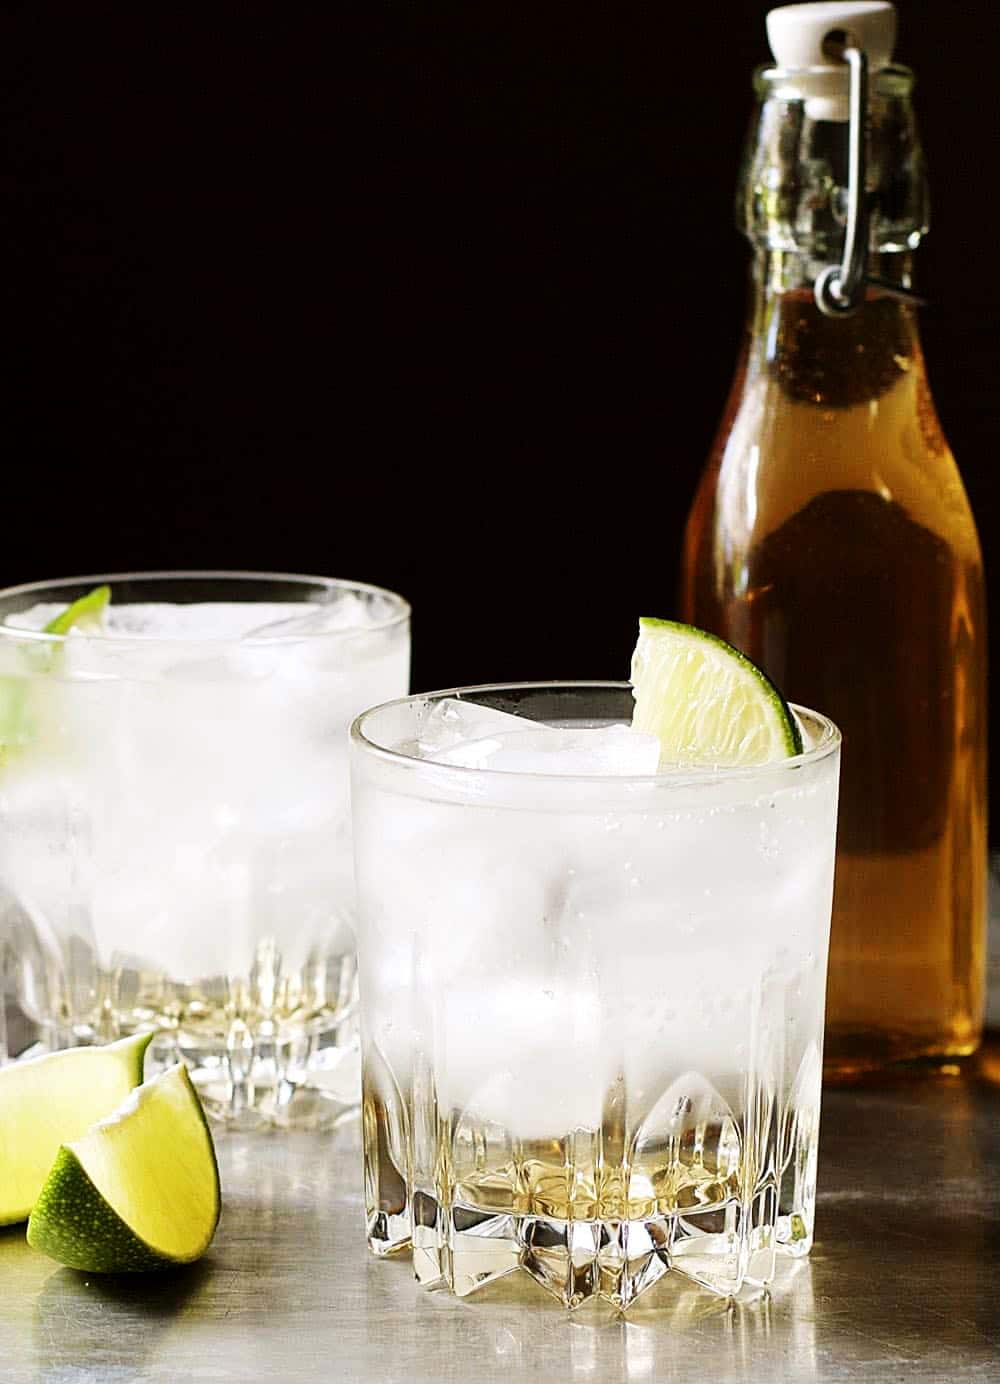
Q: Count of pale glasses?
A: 2